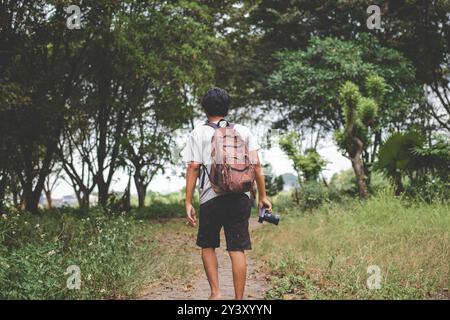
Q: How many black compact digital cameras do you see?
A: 1